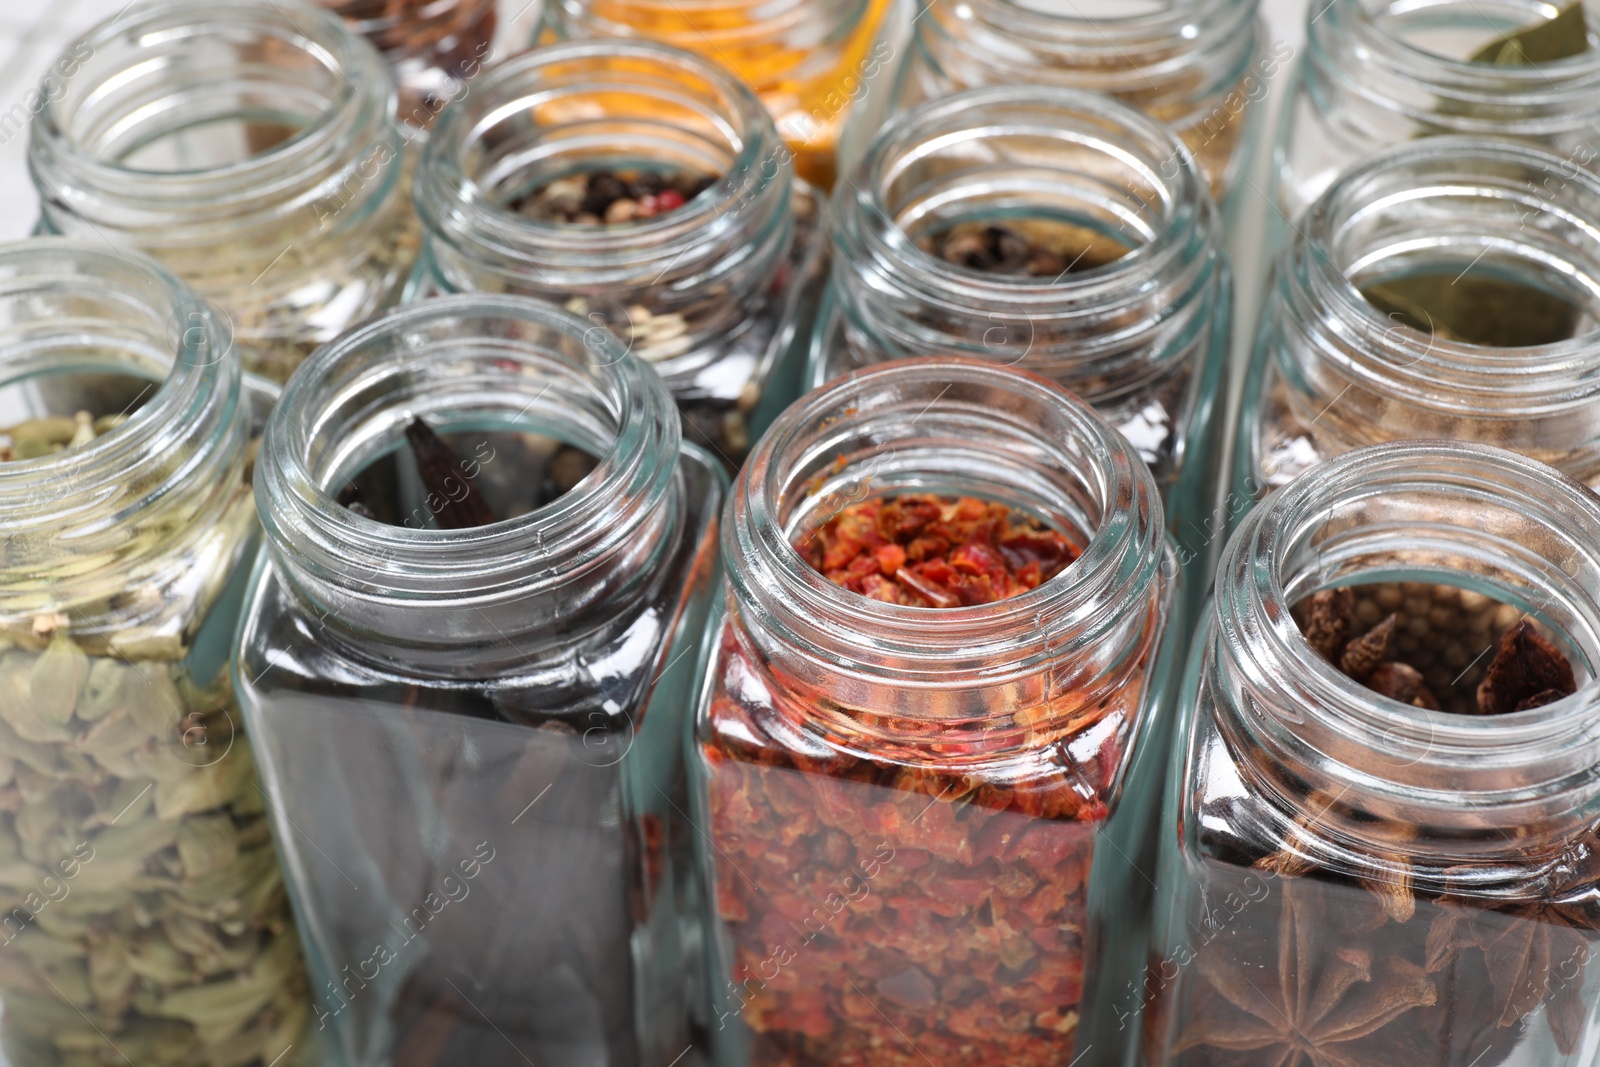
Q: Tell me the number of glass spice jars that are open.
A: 12